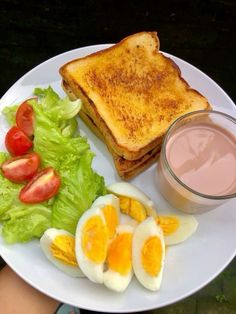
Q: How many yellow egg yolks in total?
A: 7